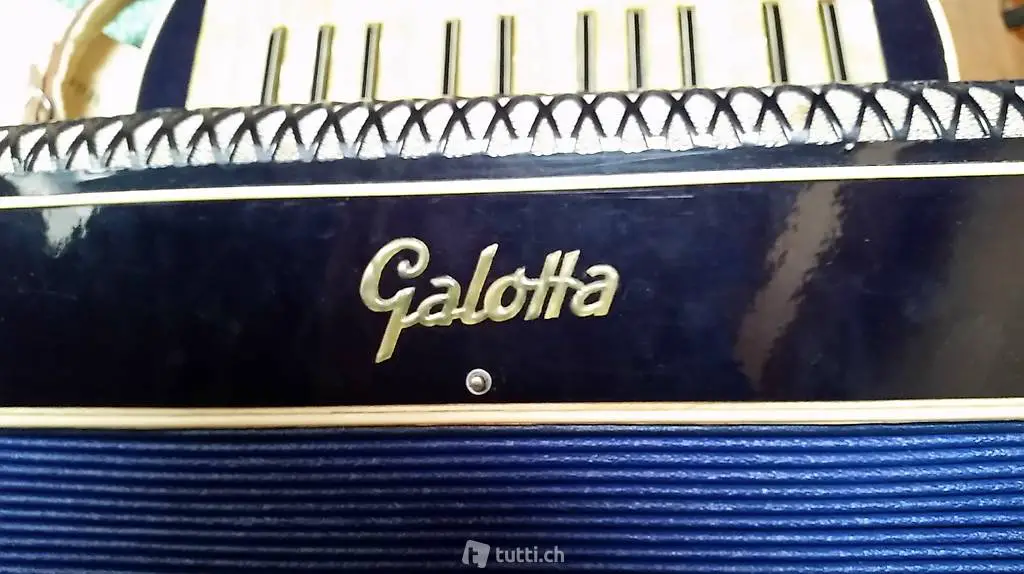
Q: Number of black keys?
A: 10